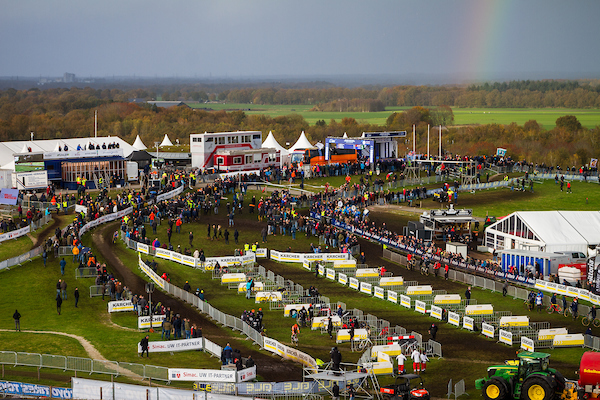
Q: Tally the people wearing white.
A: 3